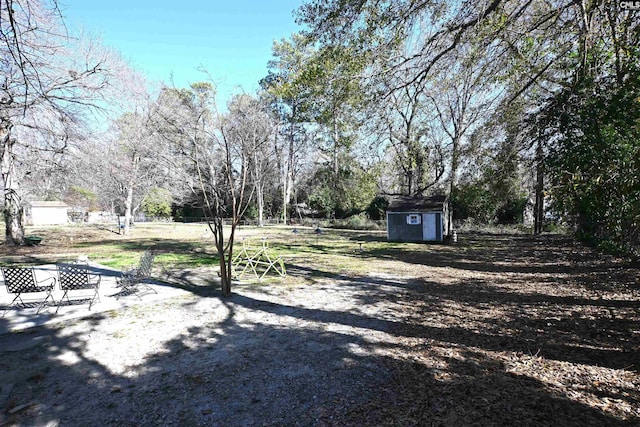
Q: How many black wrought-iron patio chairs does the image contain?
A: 3